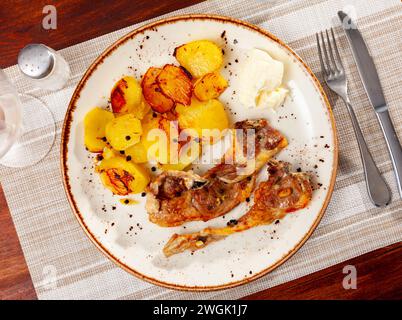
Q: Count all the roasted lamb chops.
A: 3